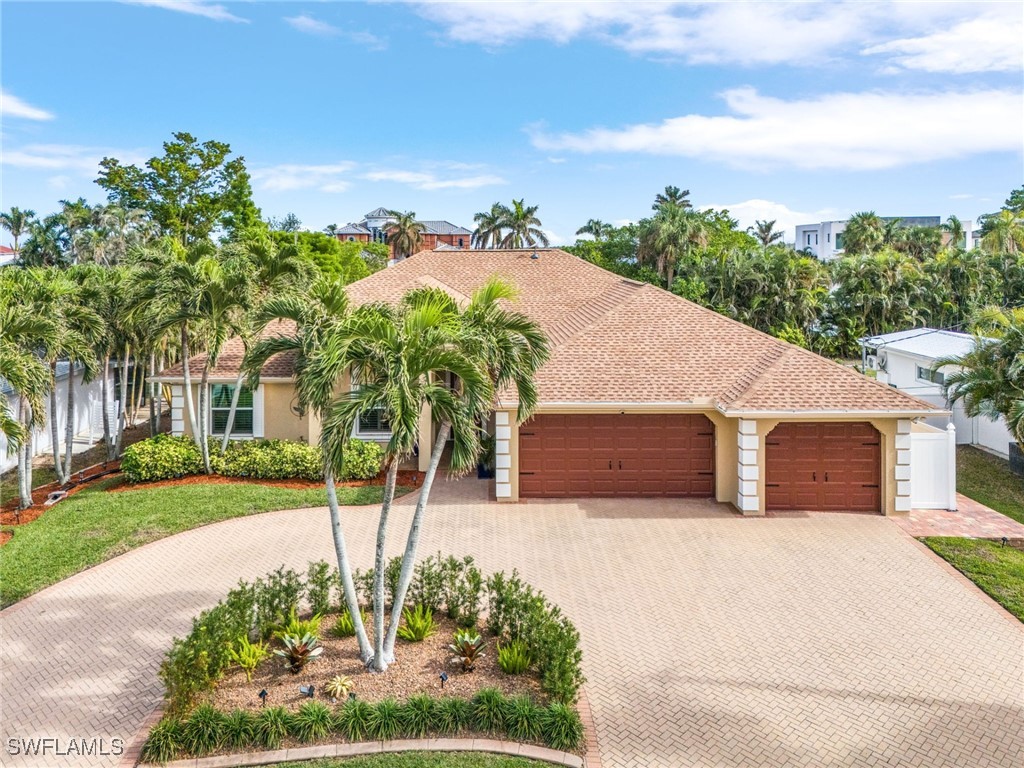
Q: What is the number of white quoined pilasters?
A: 4